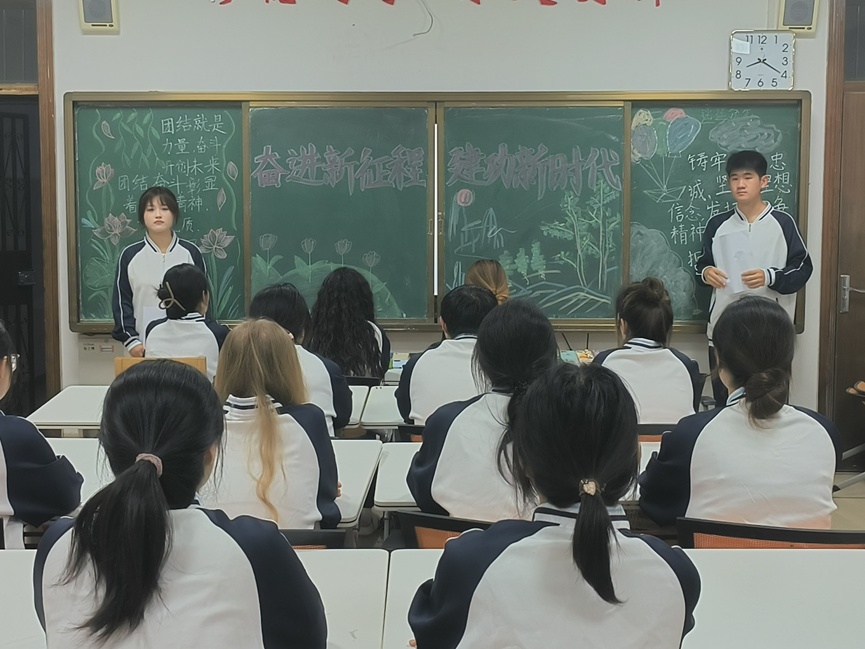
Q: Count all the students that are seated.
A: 12